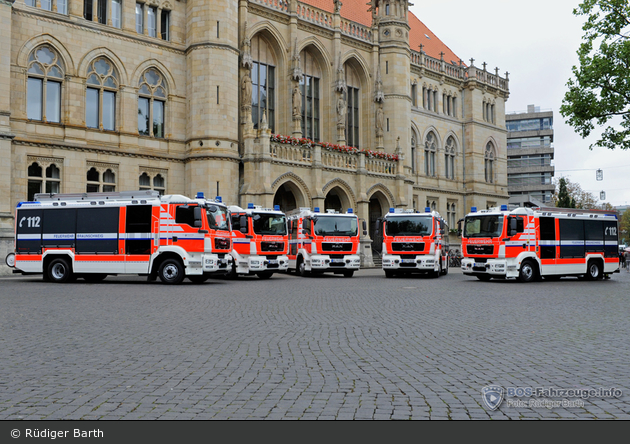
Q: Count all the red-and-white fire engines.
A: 5